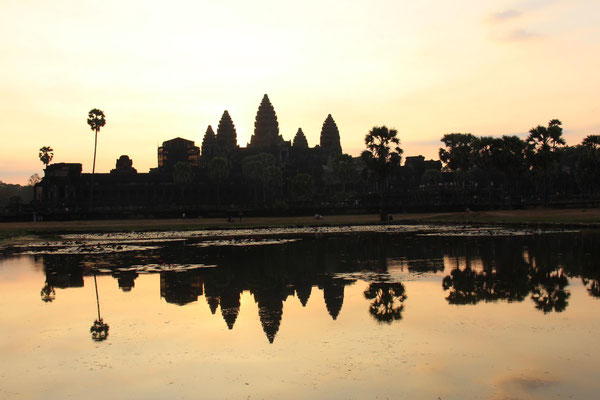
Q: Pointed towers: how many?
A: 5